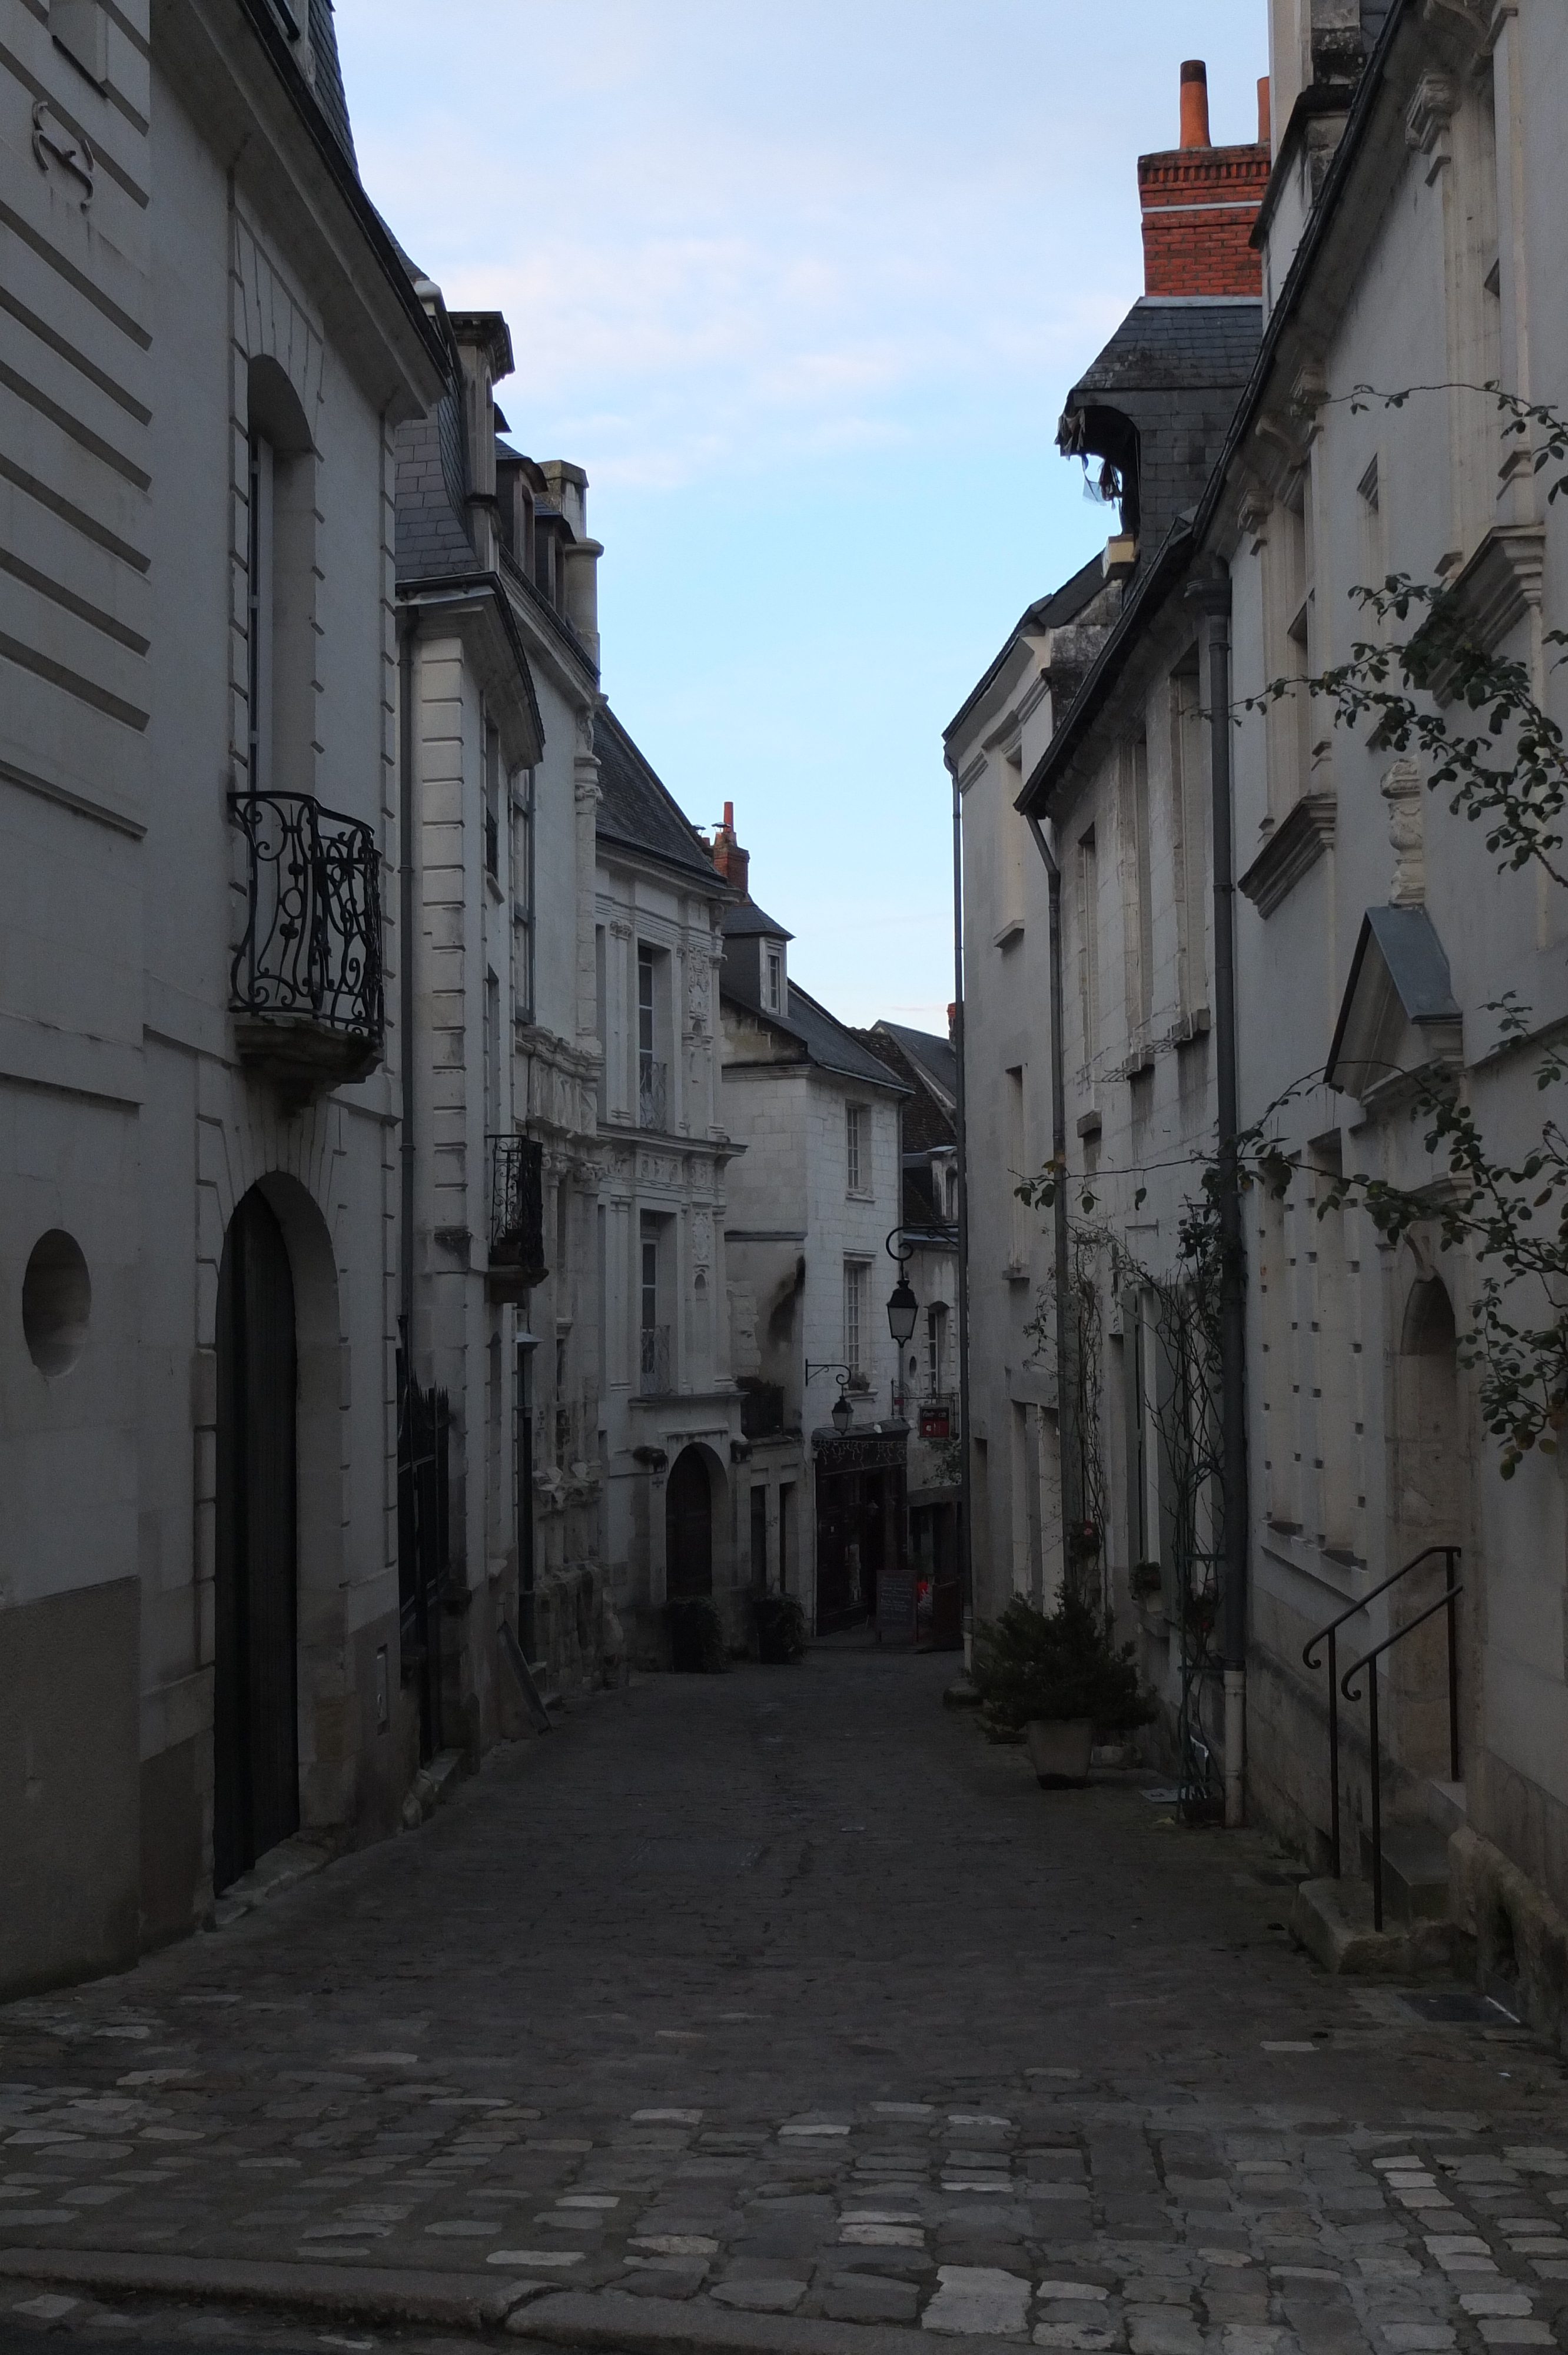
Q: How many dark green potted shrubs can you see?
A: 3